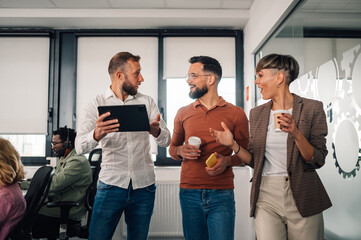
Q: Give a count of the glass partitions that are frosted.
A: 1